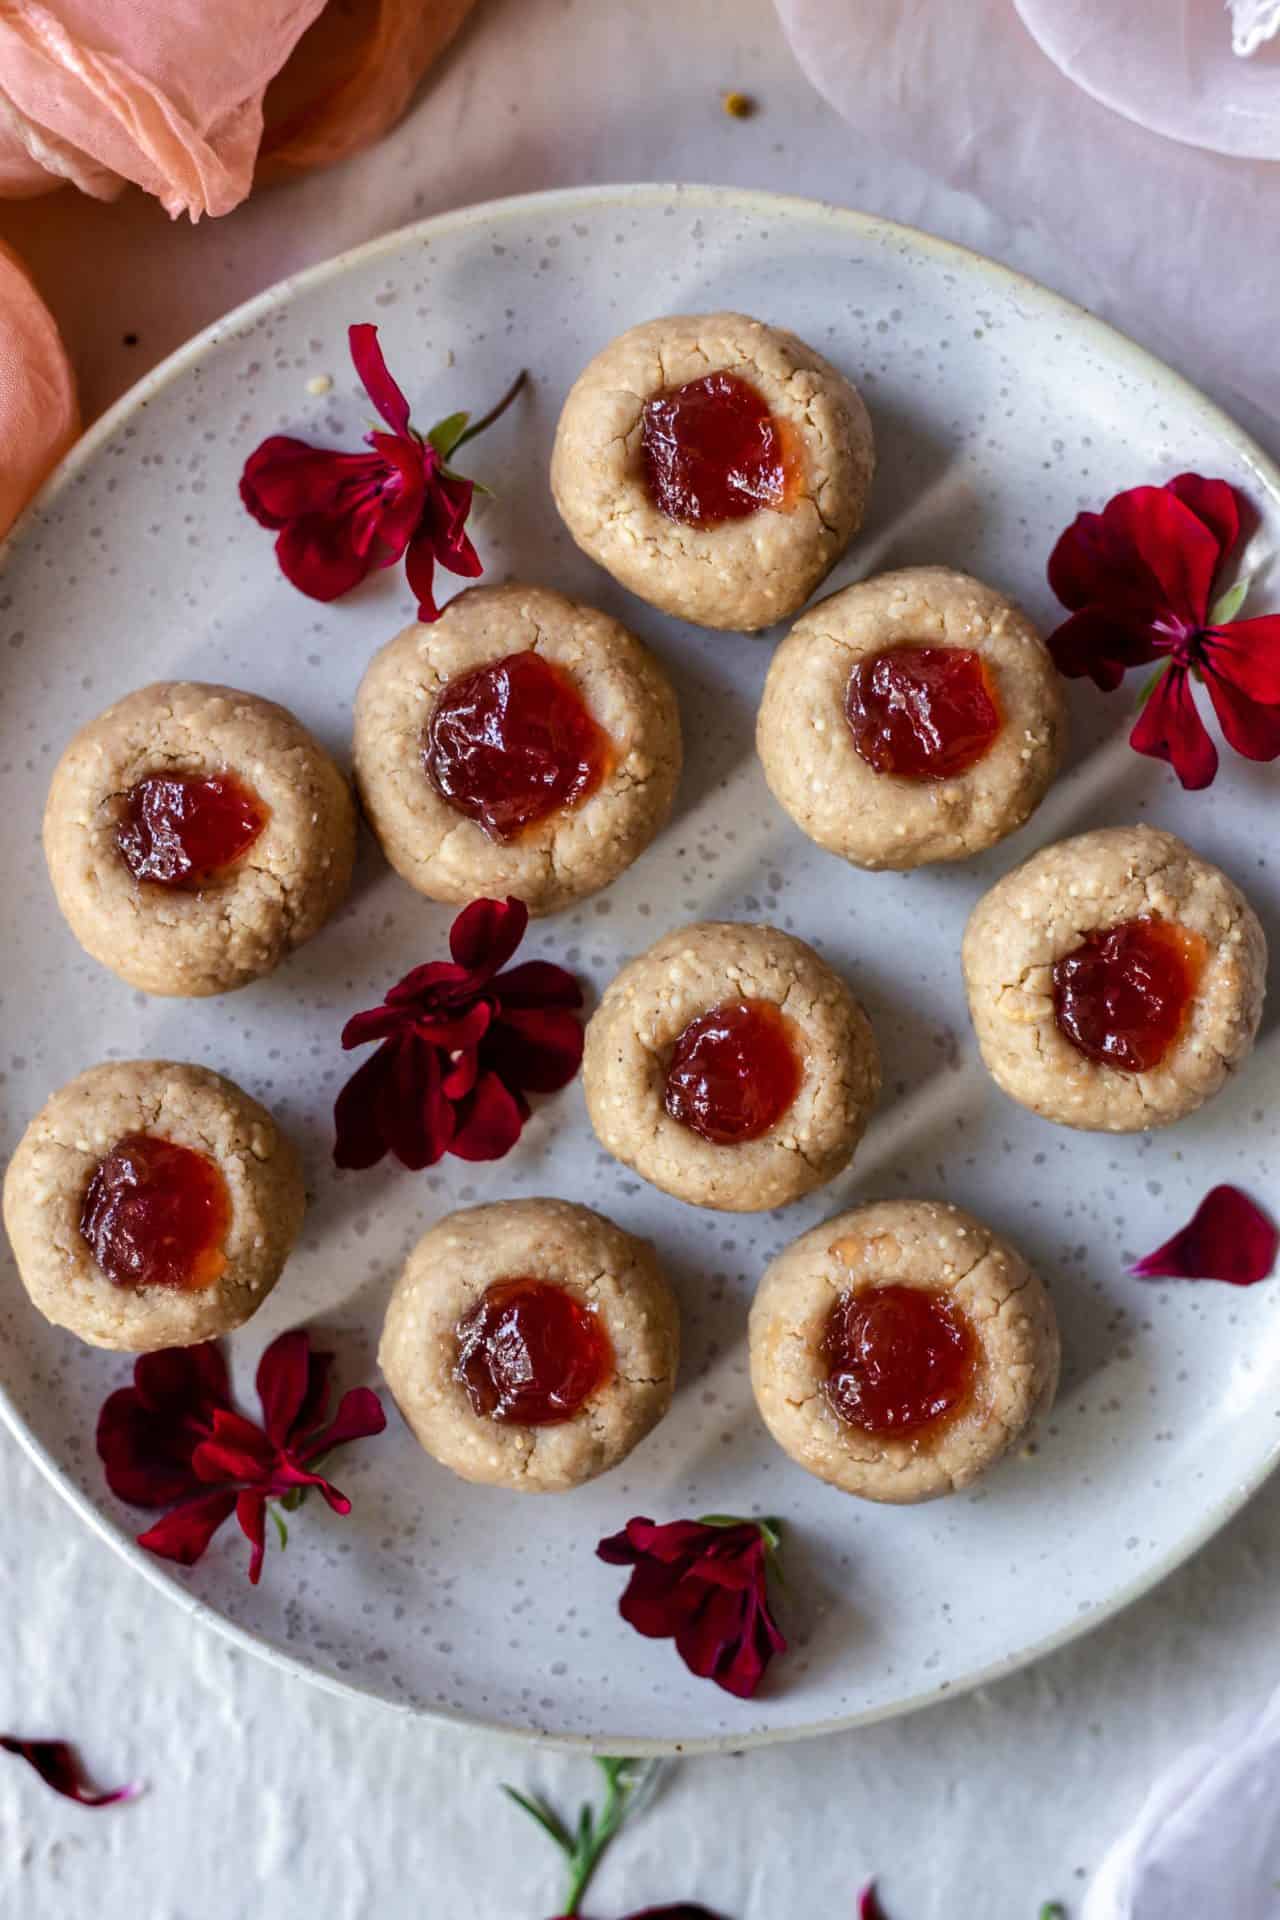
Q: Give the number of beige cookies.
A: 9